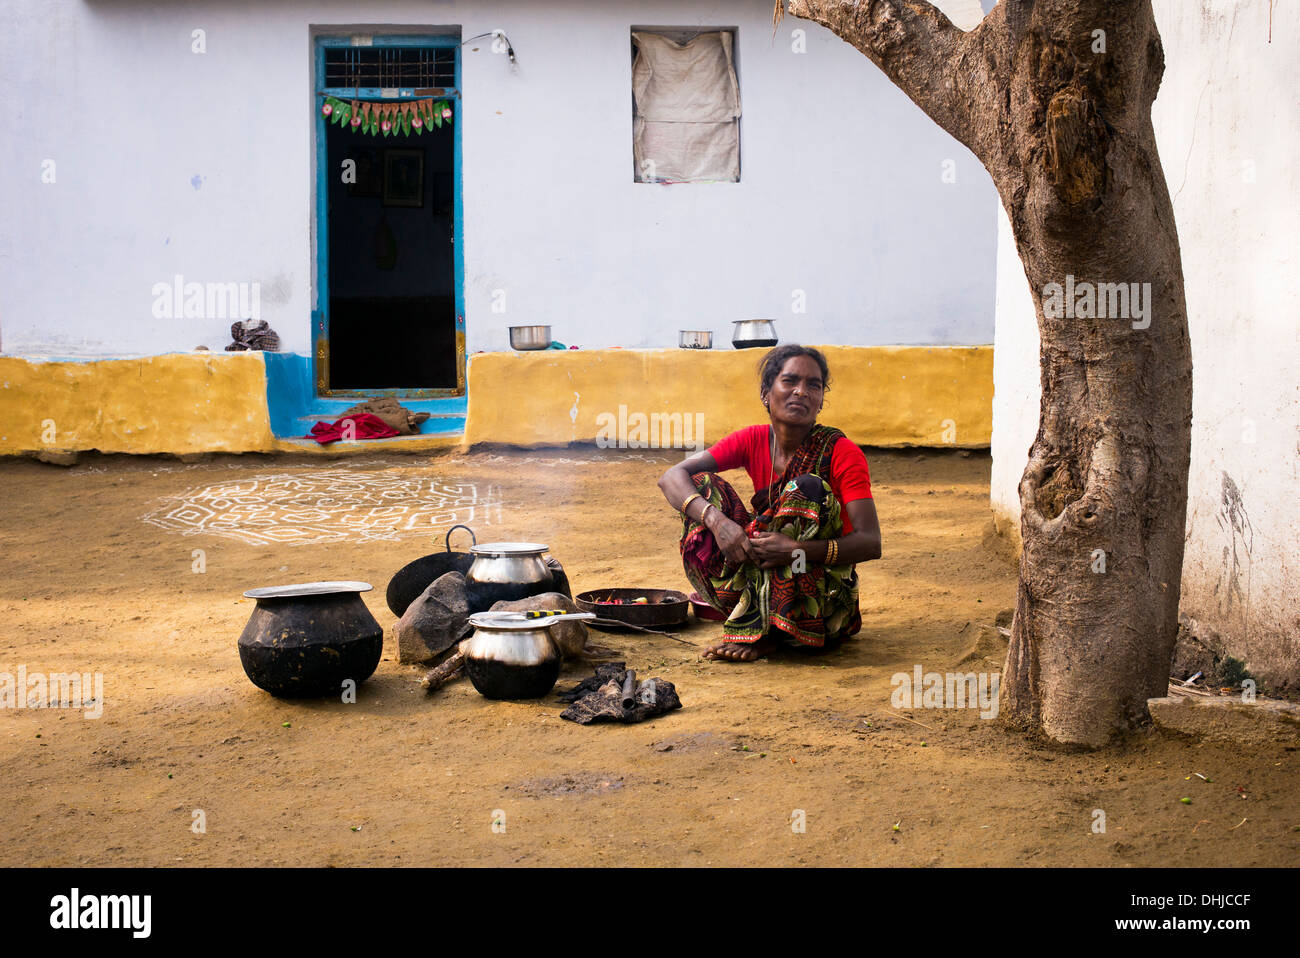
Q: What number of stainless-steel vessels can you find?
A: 5